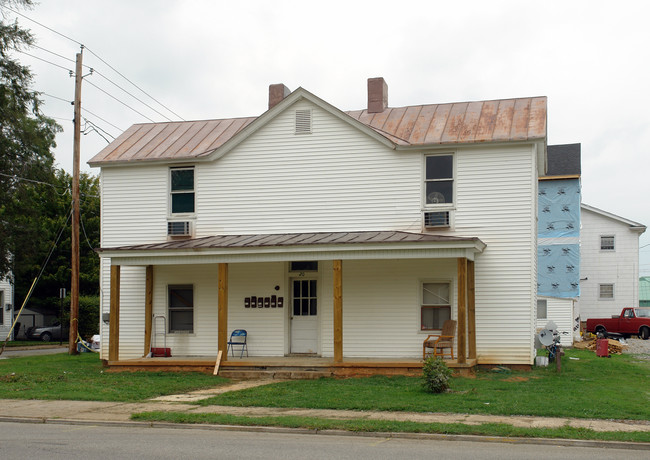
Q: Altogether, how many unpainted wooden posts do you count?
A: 6